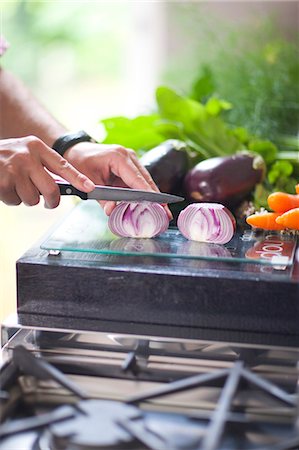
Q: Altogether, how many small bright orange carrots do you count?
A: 3